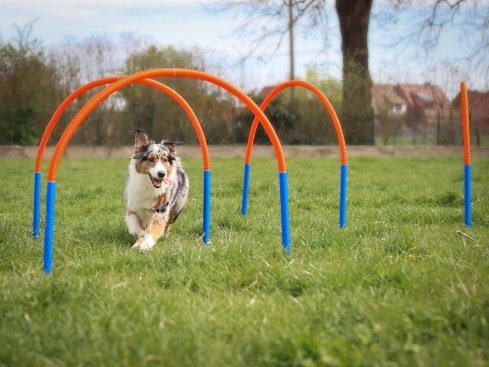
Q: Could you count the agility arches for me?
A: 4